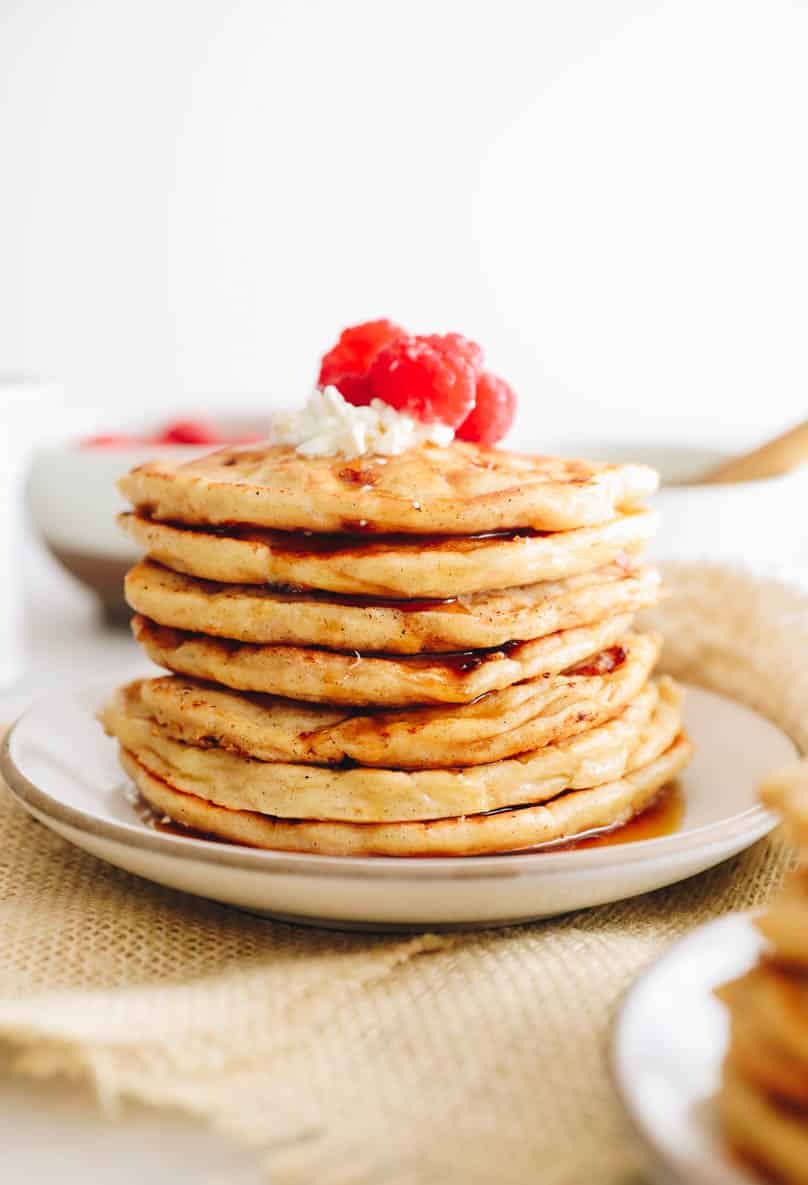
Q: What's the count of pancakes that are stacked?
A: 7